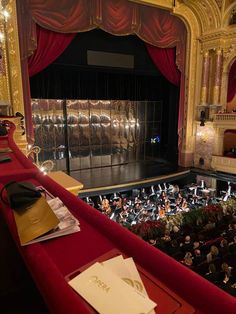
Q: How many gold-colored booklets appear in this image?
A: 1